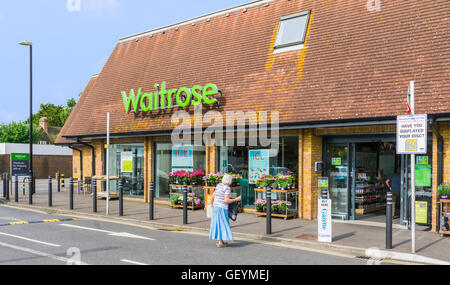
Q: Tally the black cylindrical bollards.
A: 13